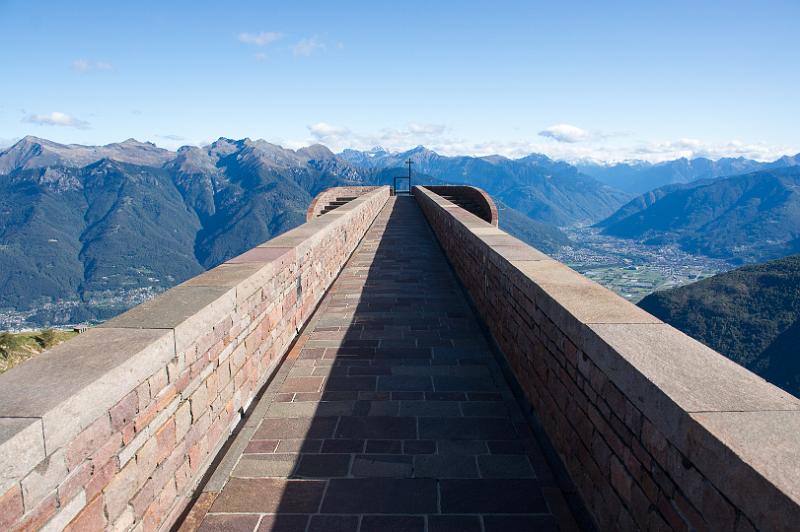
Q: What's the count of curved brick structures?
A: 2